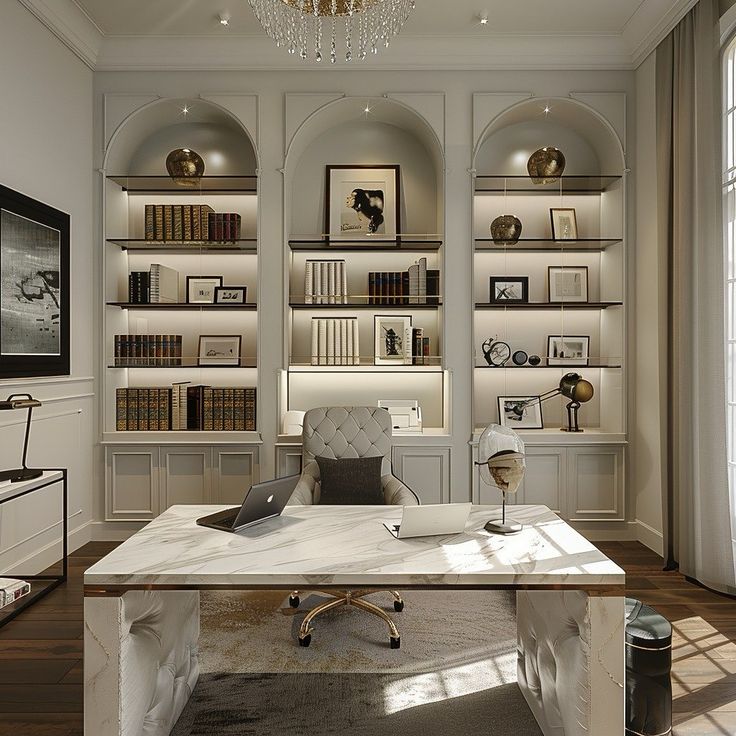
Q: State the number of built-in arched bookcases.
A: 3